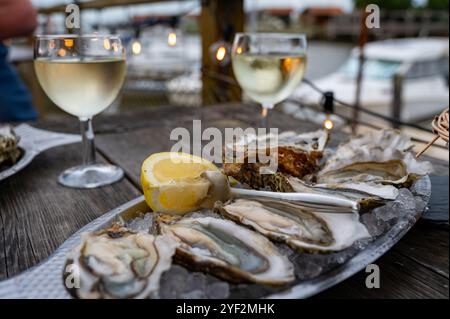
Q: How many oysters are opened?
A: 5